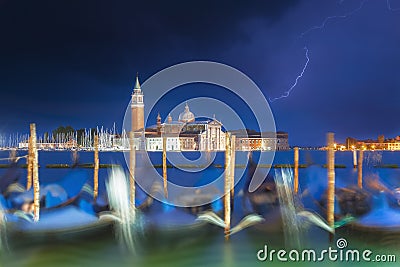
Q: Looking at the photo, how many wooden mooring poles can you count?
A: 11